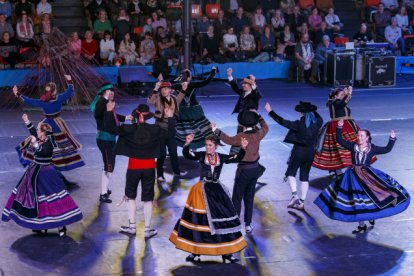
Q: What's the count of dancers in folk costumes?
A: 12